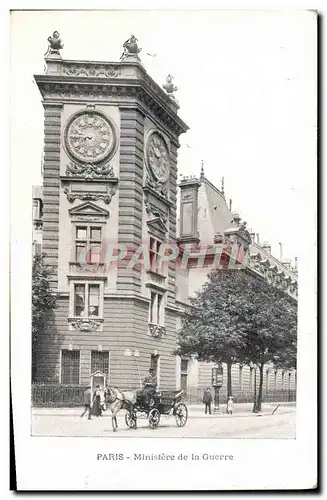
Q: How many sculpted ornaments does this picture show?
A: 3